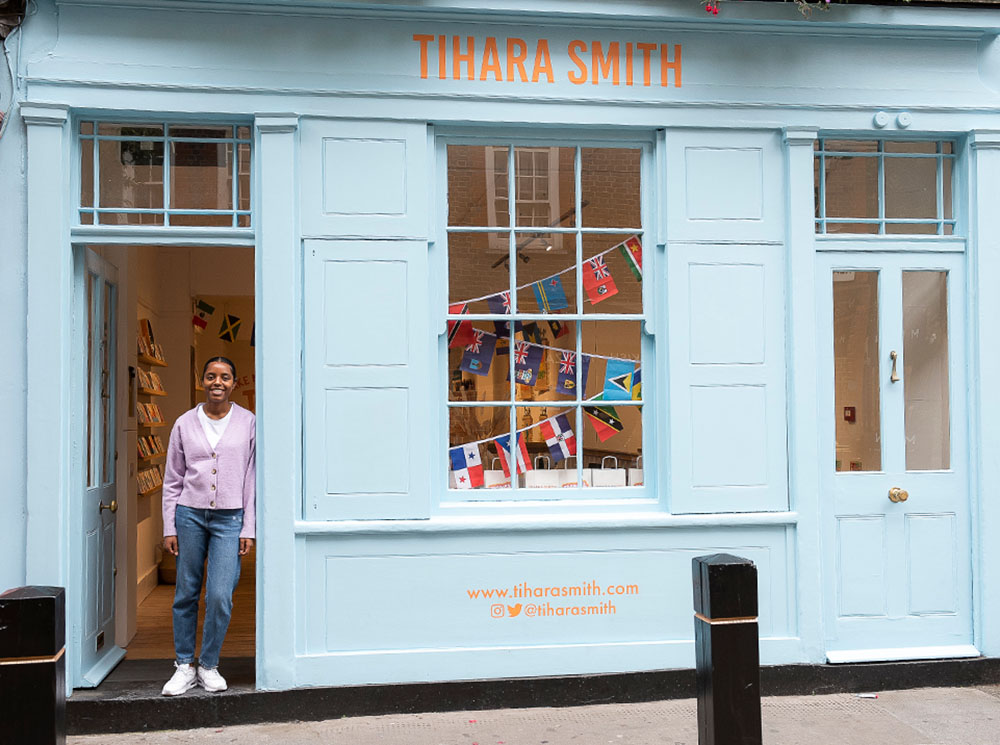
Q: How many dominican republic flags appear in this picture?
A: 1